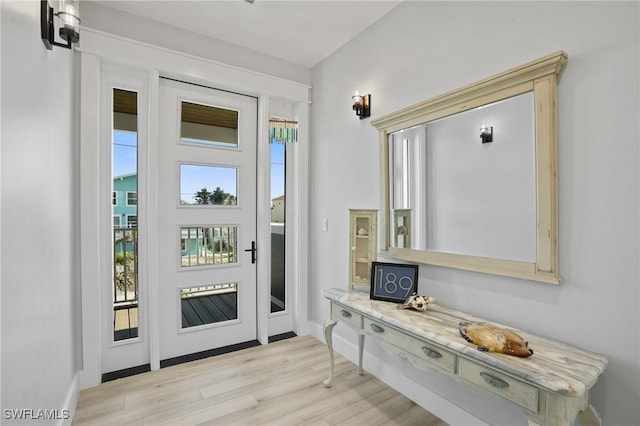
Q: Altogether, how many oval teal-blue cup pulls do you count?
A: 4